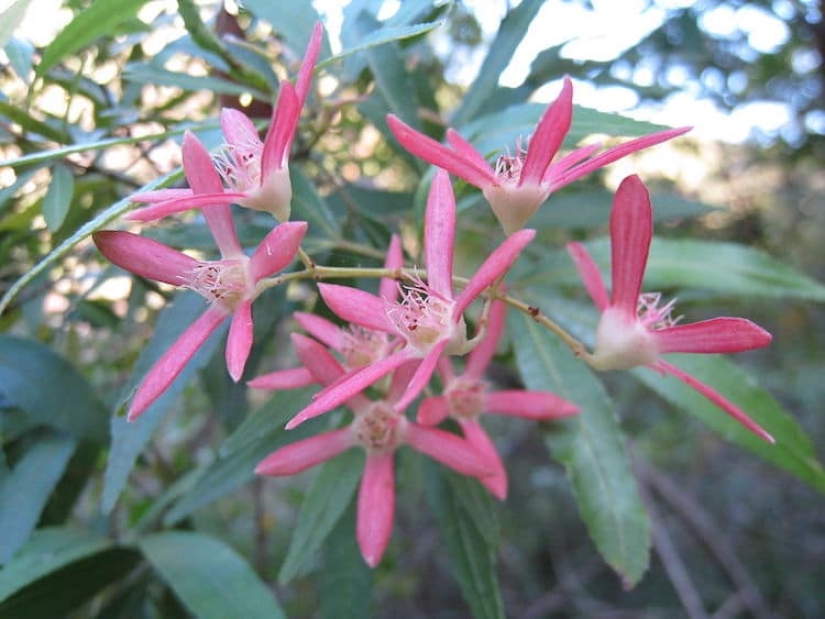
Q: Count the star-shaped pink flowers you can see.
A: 8